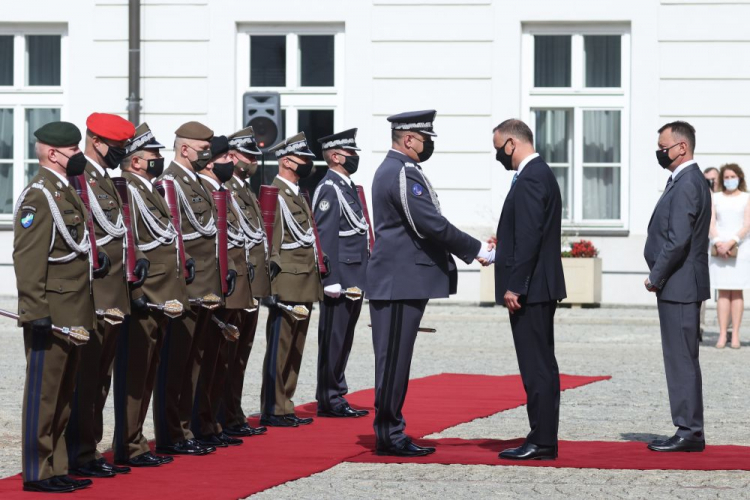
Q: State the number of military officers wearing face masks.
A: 9